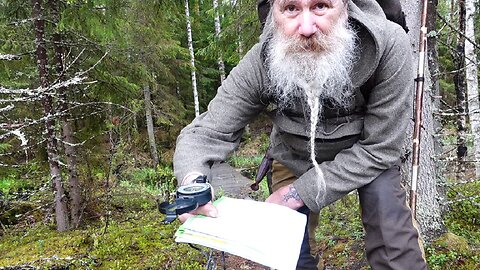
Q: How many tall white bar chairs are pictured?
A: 0